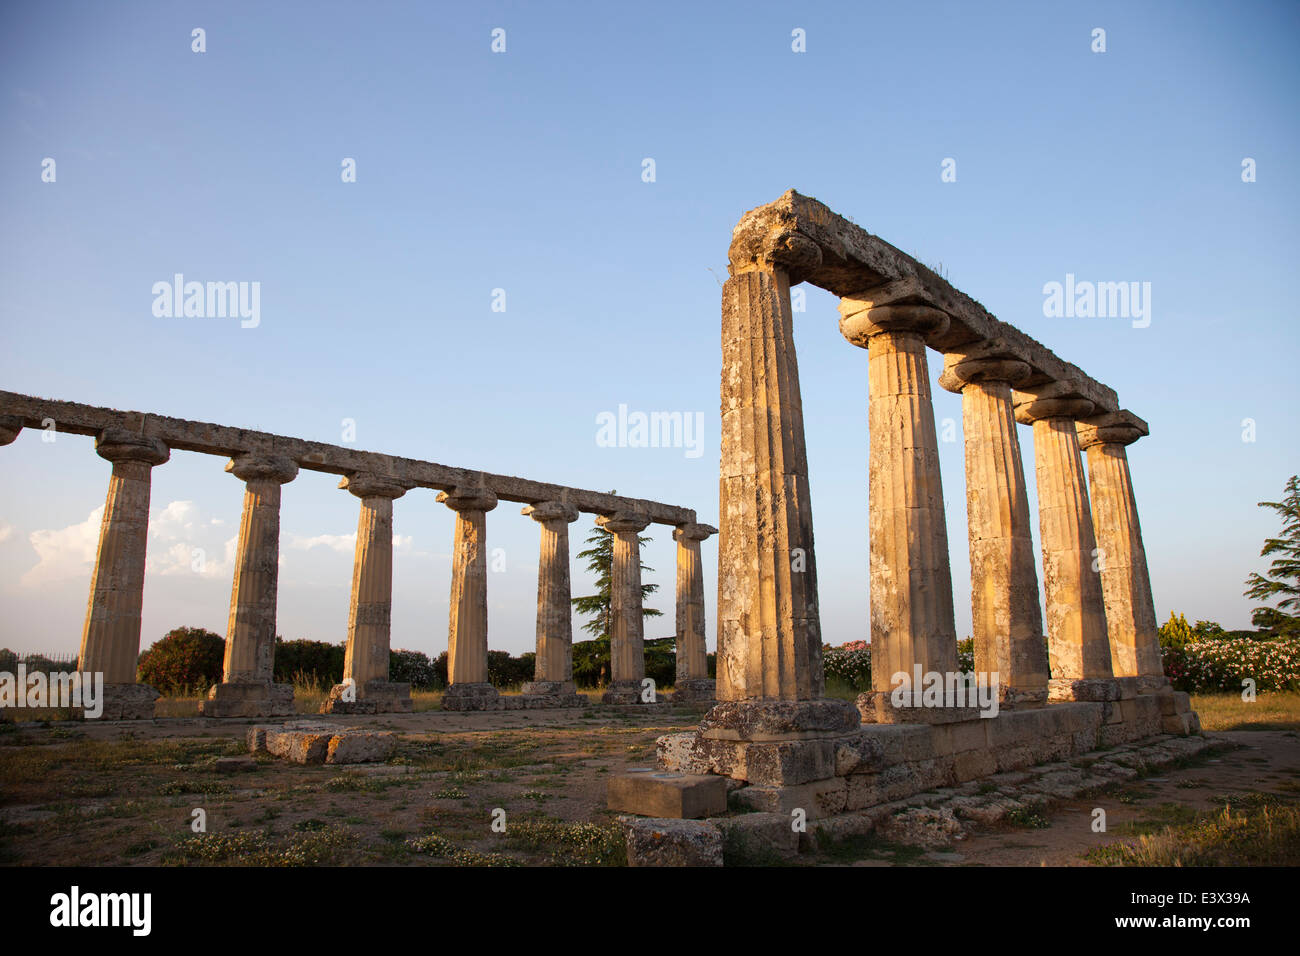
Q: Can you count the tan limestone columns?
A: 12